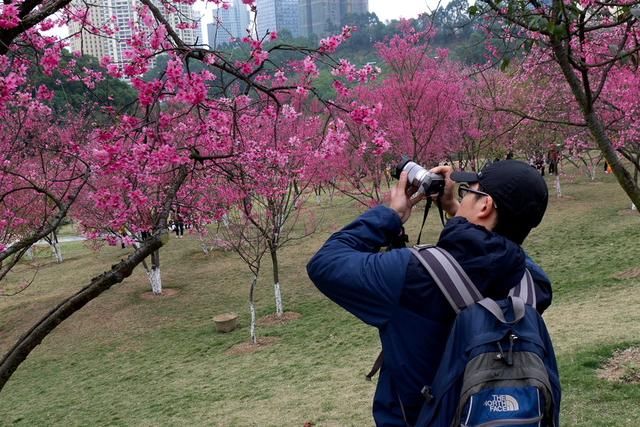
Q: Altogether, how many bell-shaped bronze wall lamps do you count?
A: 0